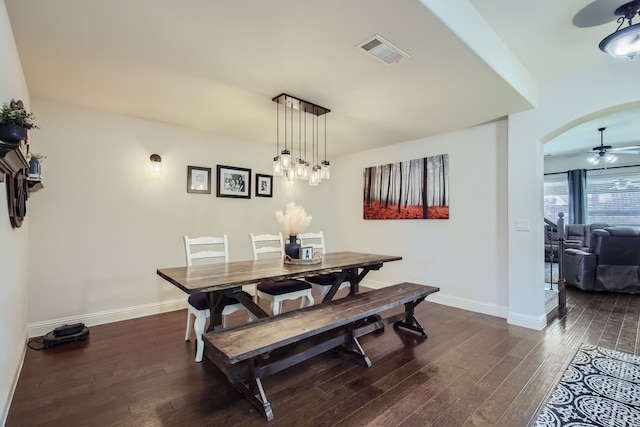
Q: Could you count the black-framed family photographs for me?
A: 3